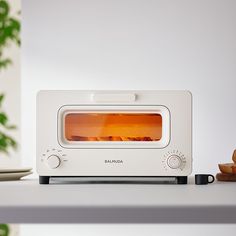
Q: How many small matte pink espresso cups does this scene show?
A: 0